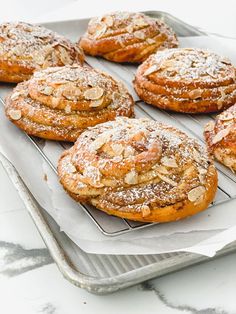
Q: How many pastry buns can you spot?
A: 6